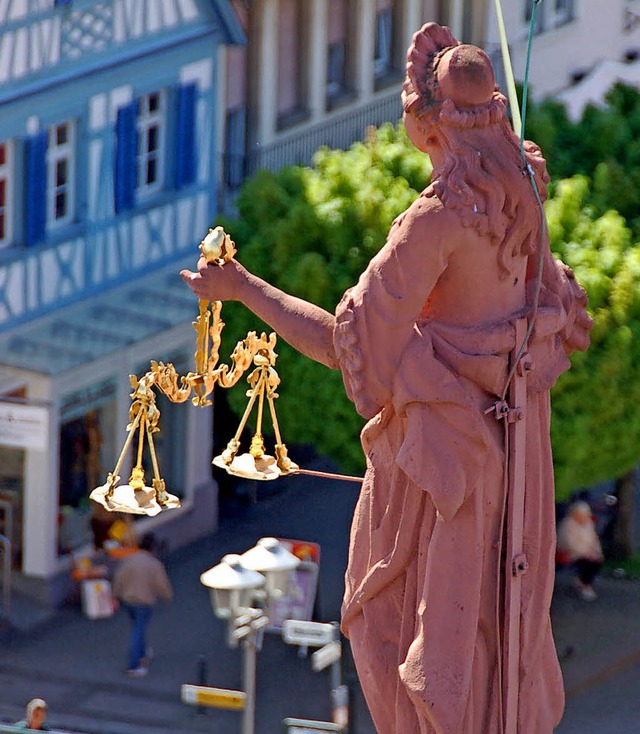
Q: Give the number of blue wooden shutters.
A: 3